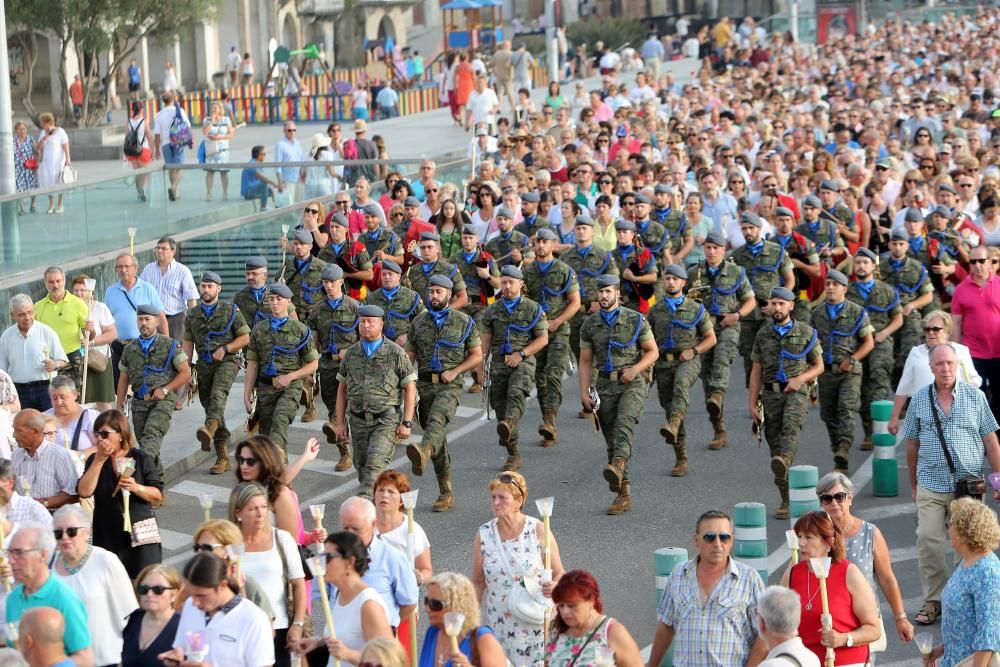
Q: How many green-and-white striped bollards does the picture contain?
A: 4